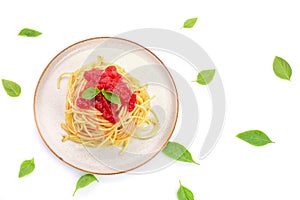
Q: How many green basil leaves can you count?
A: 12